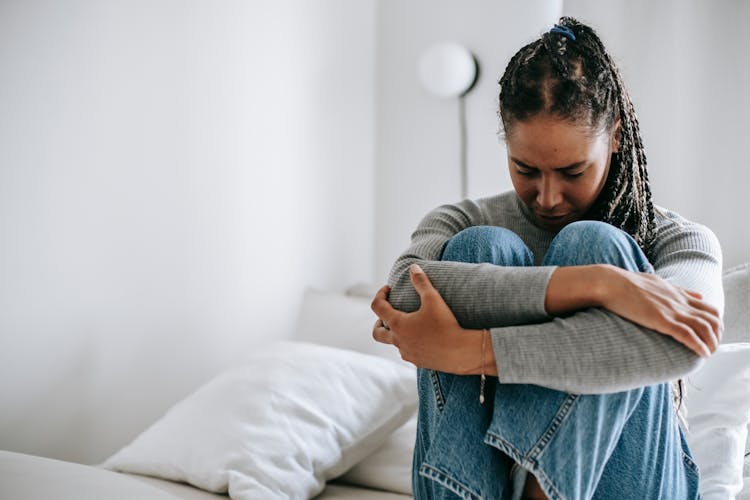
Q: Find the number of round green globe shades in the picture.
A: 0